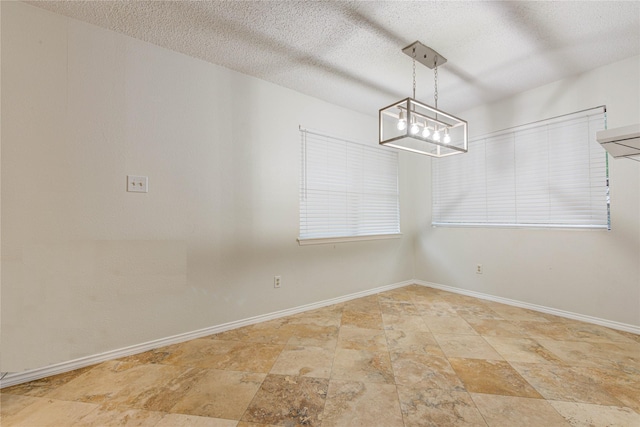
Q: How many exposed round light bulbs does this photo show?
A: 5